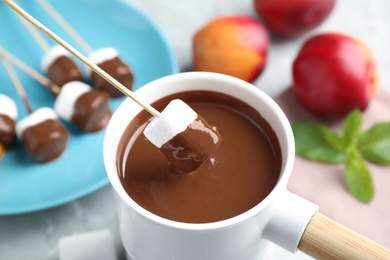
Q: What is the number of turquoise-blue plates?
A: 1